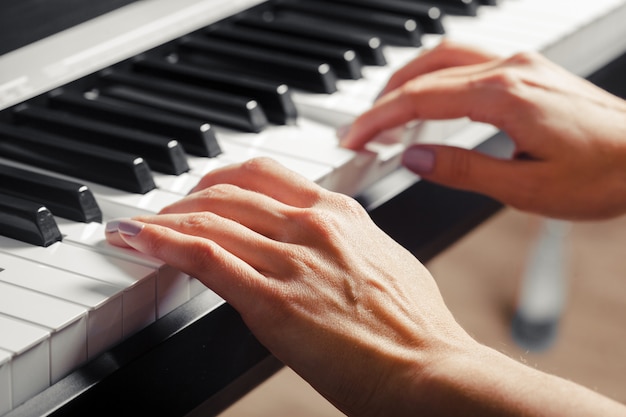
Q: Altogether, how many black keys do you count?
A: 14